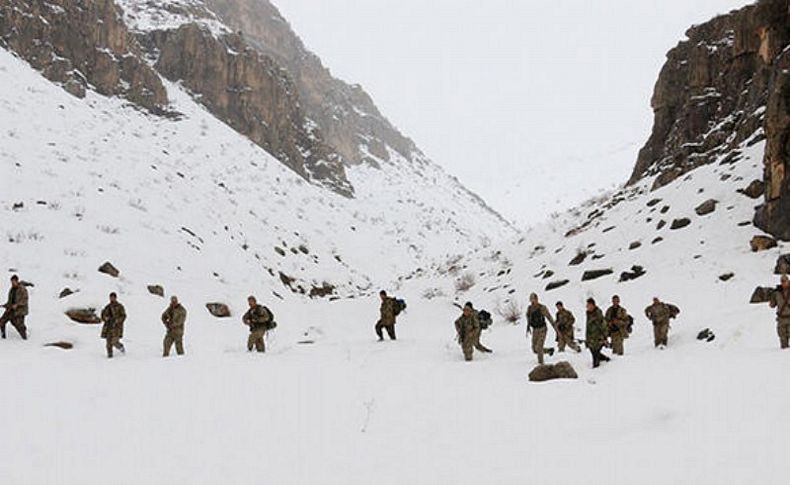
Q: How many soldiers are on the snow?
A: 13